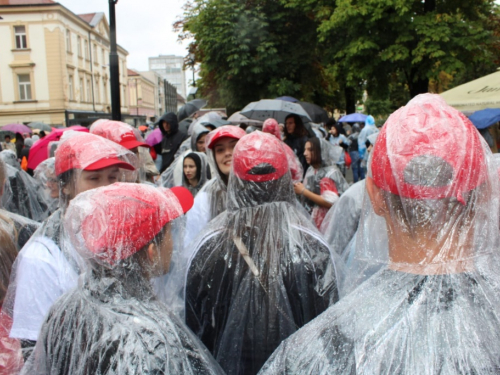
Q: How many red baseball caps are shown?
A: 6